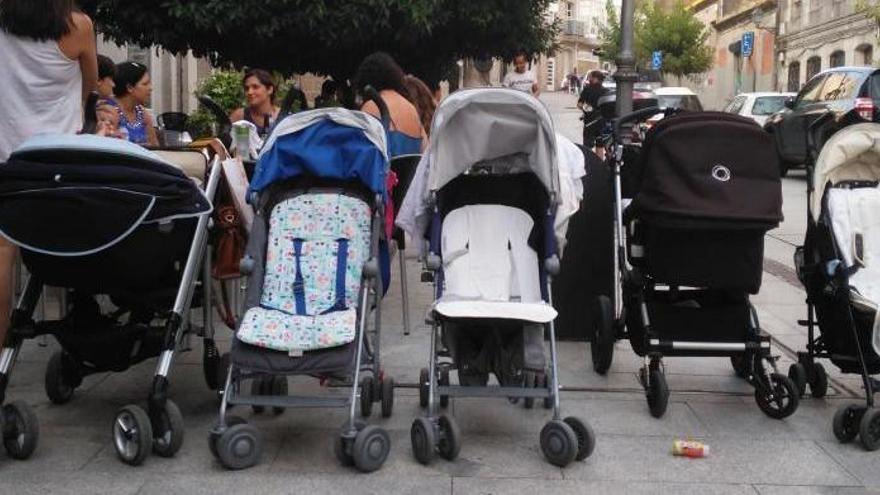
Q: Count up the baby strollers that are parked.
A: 5